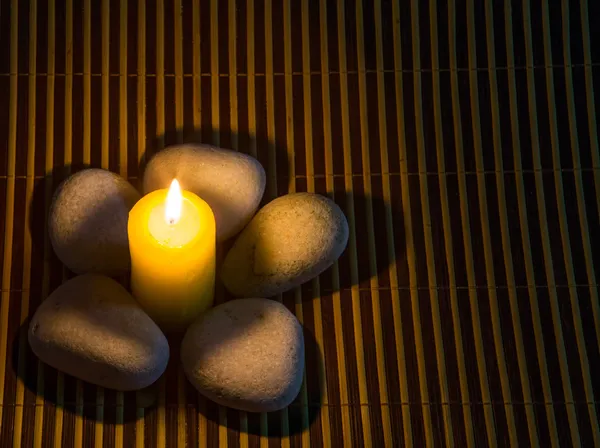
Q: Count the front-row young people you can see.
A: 0